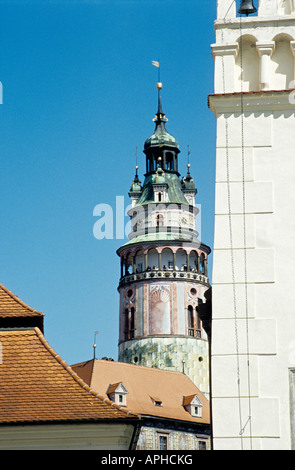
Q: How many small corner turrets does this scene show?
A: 3